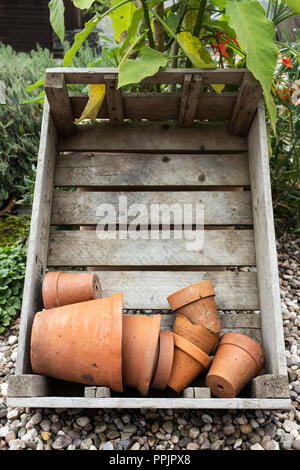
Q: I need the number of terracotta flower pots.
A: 8